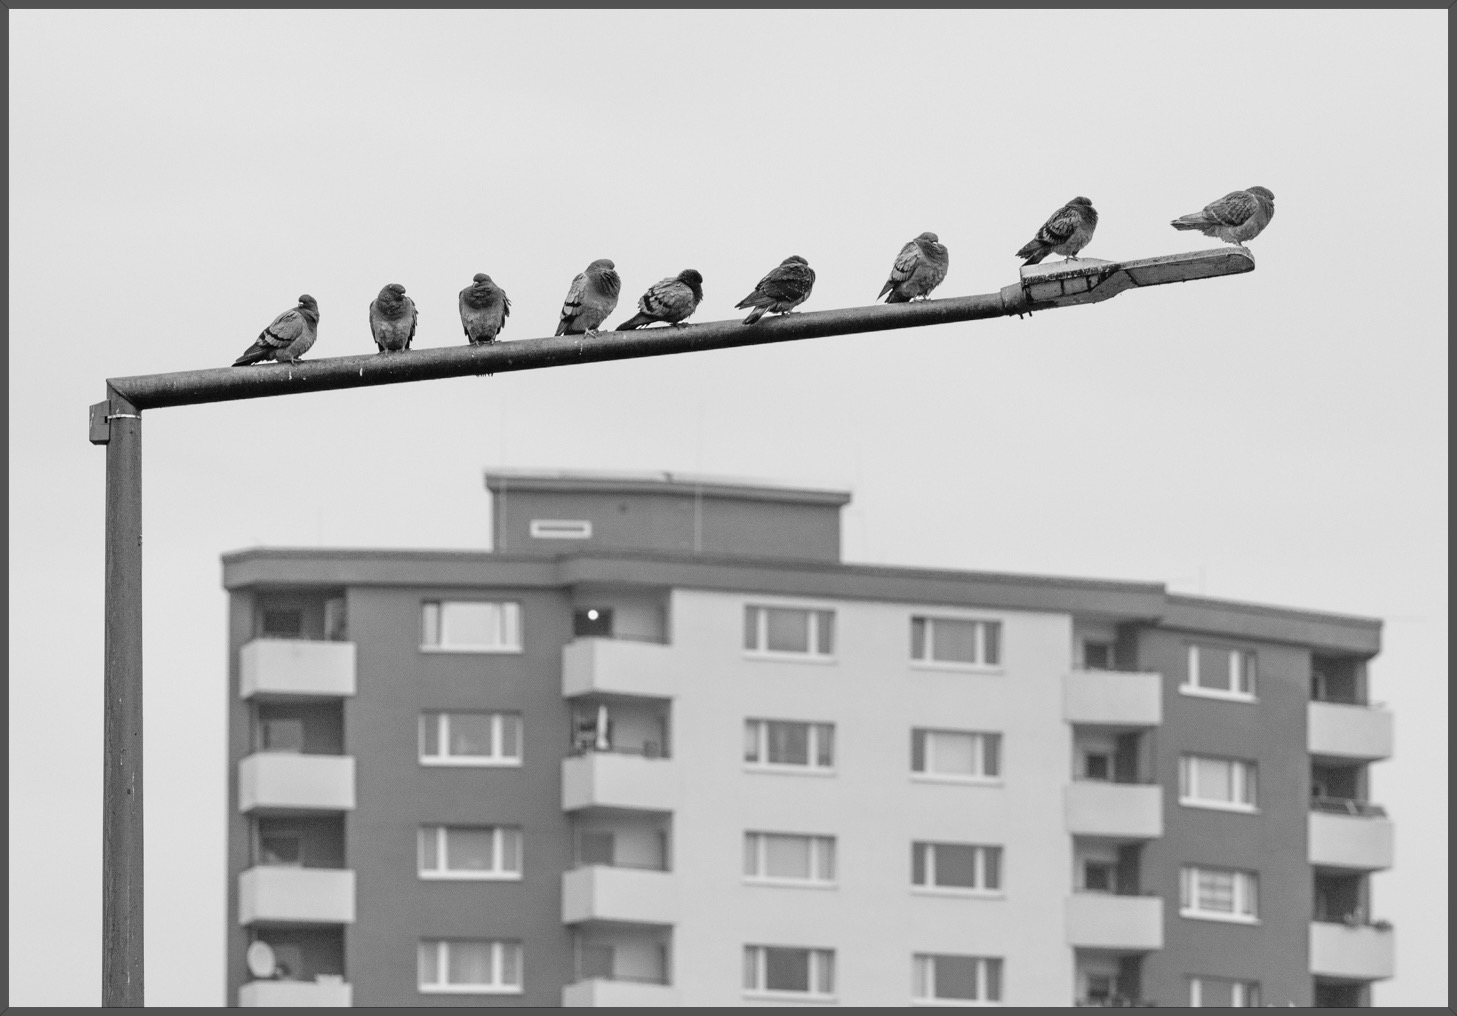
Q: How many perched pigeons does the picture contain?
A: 9